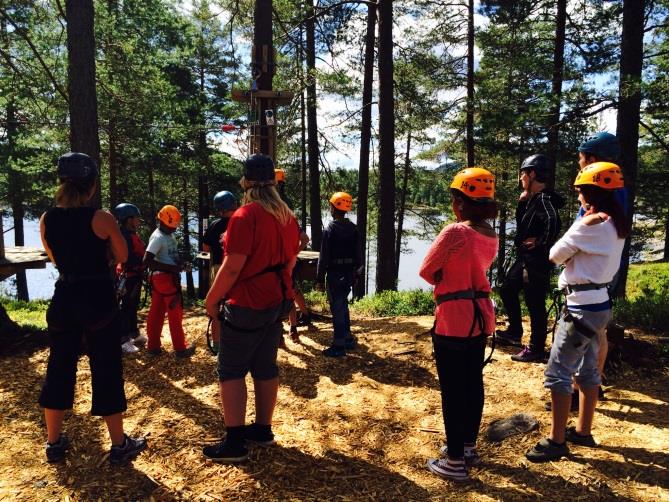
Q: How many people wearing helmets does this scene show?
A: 11